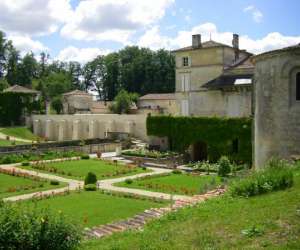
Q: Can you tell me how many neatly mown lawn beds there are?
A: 4